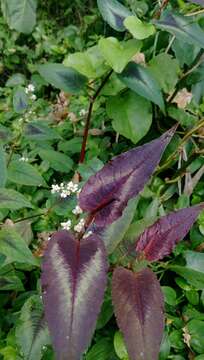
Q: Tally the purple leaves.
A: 4